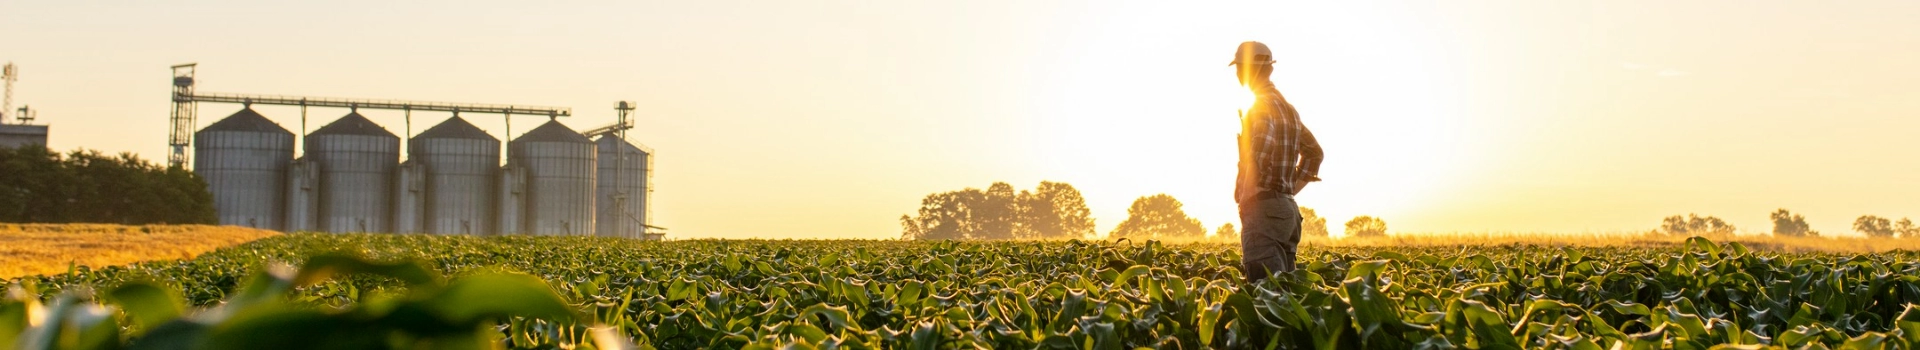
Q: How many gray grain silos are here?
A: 5